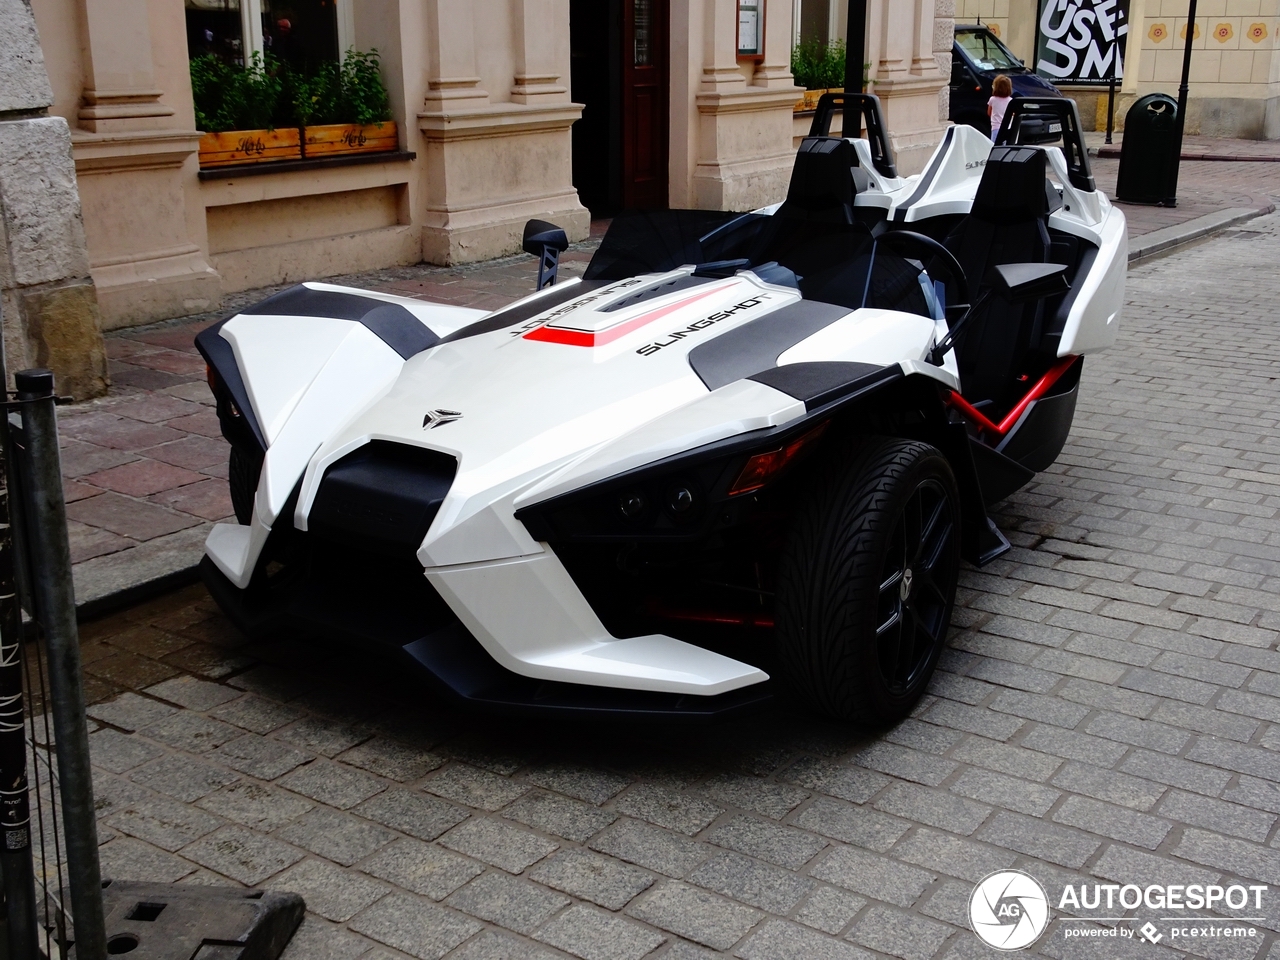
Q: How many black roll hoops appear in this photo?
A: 2